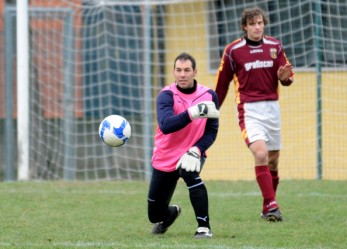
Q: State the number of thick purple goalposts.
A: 0